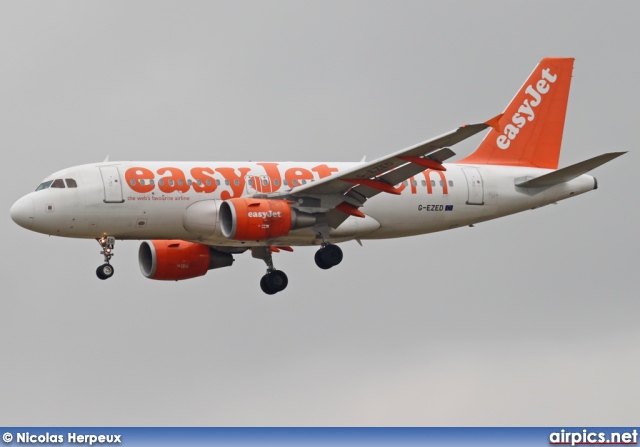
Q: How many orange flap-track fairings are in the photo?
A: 5